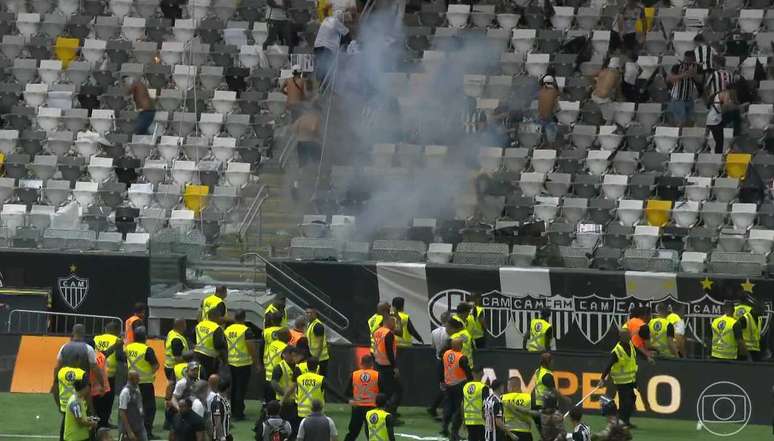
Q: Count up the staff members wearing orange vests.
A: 7